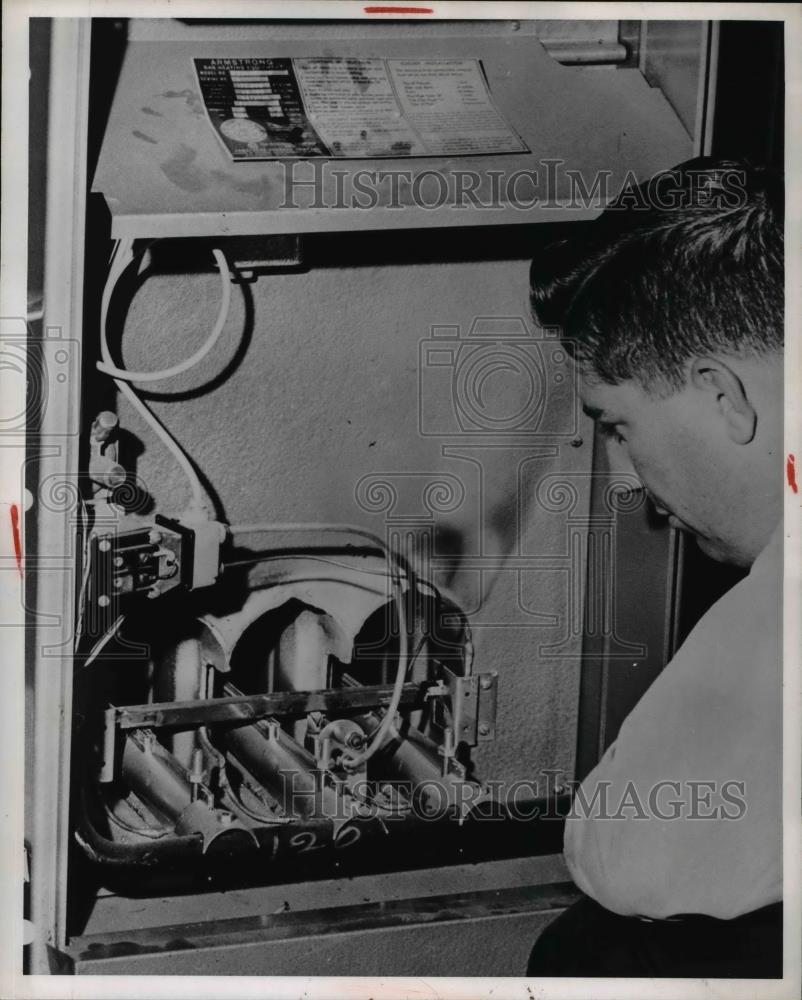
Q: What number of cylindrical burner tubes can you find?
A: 3